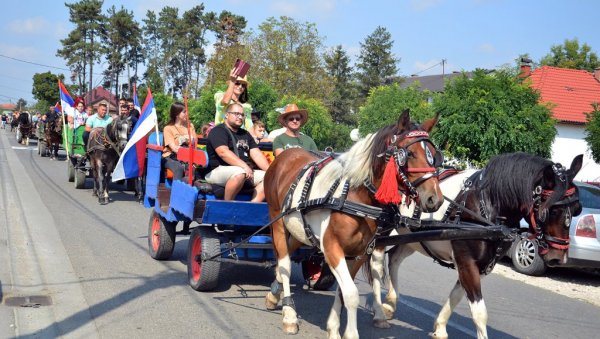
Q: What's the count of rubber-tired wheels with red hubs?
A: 3